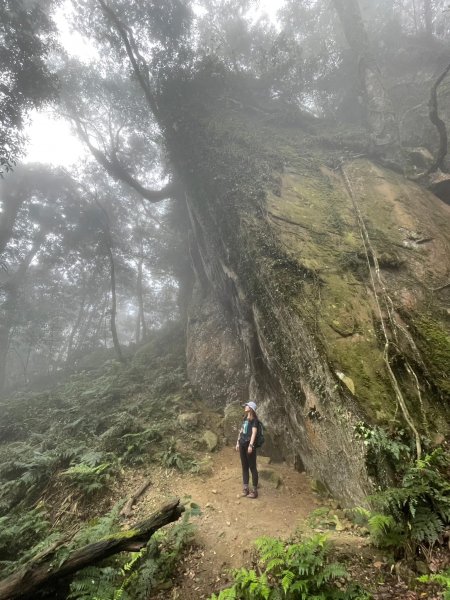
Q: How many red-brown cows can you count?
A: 0